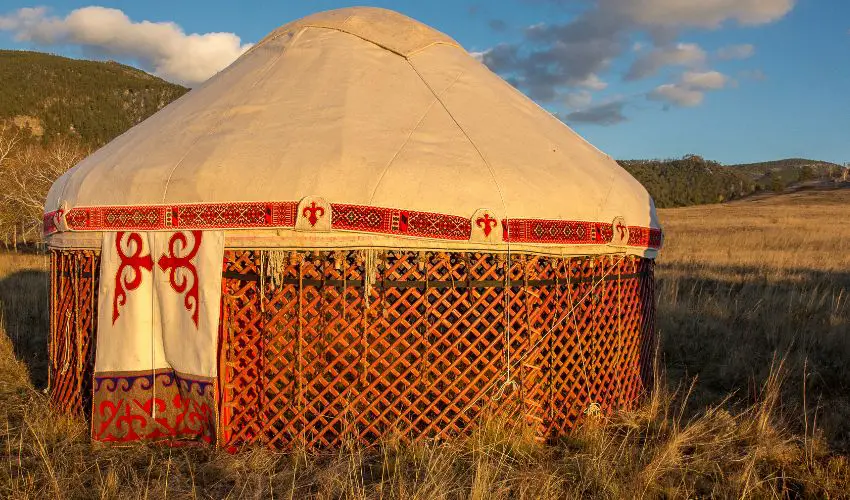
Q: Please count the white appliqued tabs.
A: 4